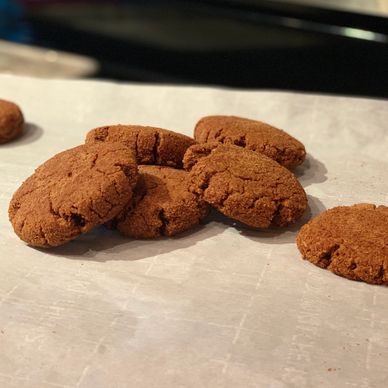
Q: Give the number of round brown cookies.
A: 7